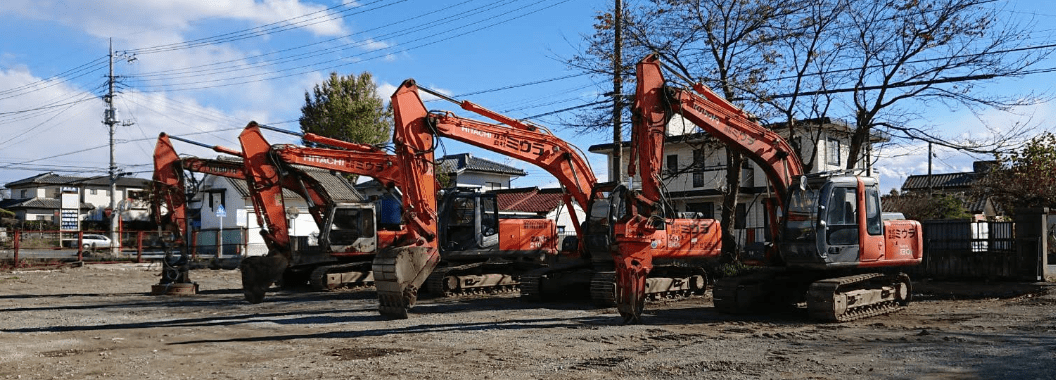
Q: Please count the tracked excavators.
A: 4